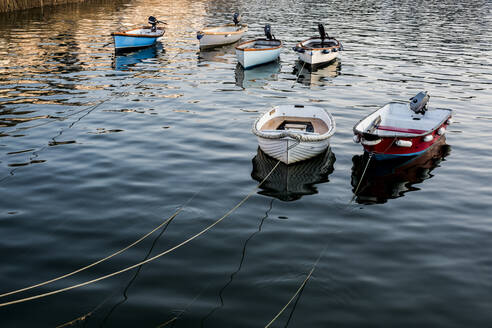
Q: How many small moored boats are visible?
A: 6